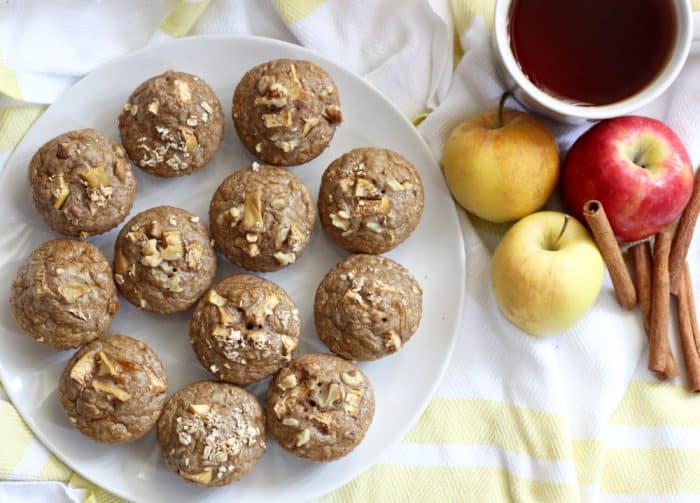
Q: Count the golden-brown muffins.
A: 12